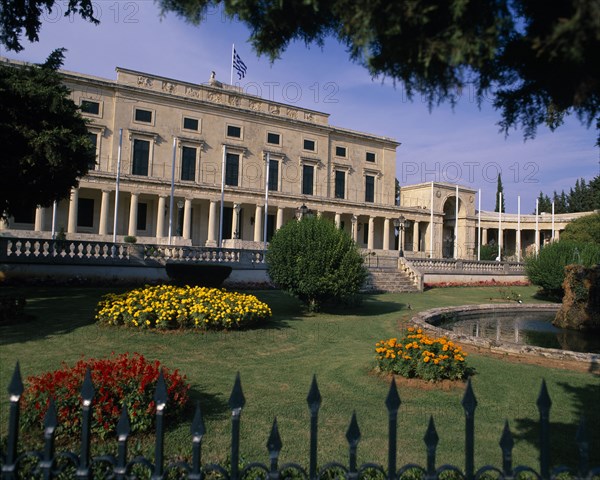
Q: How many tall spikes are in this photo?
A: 8